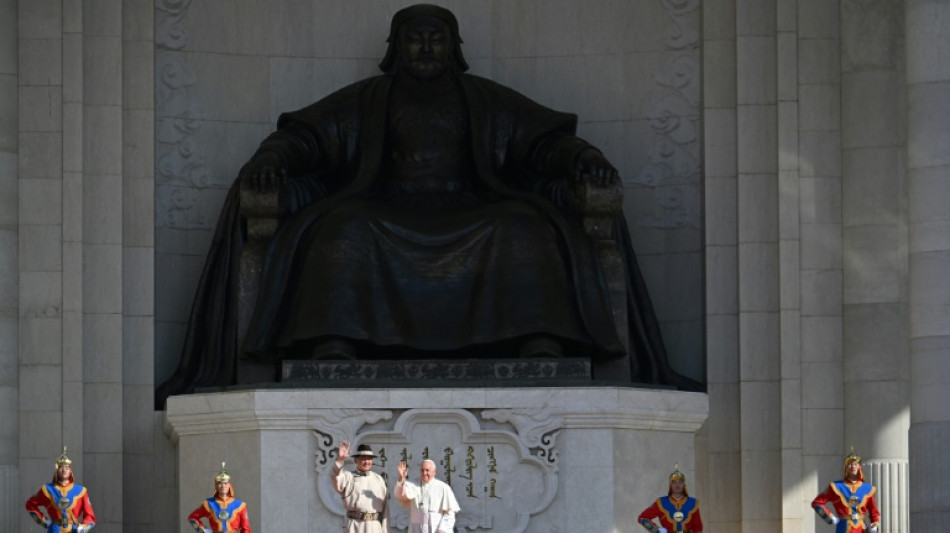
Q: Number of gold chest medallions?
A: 4